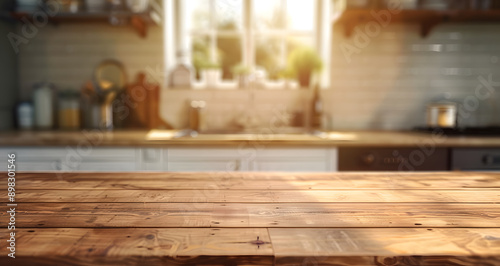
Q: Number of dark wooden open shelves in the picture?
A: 2